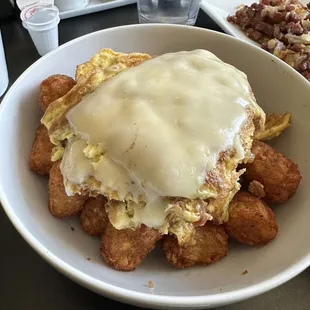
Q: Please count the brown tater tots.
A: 8